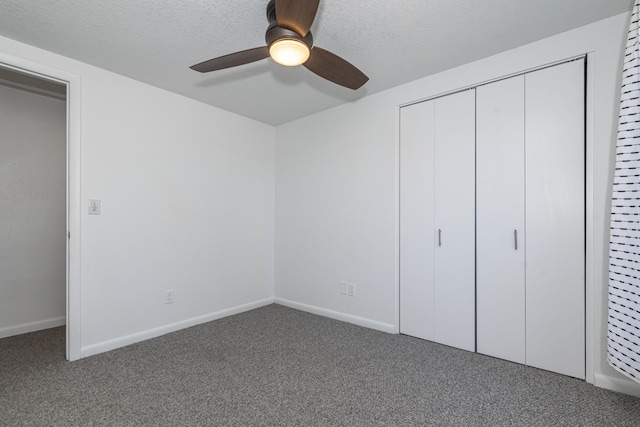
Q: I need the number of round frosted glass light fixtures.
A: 1